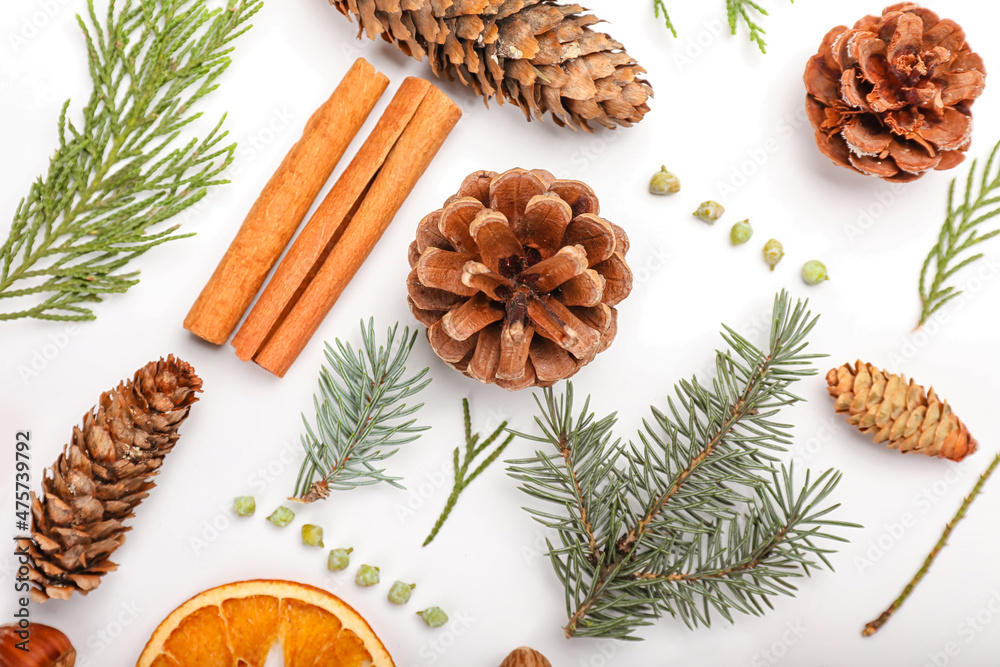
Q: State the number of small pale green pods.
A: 12